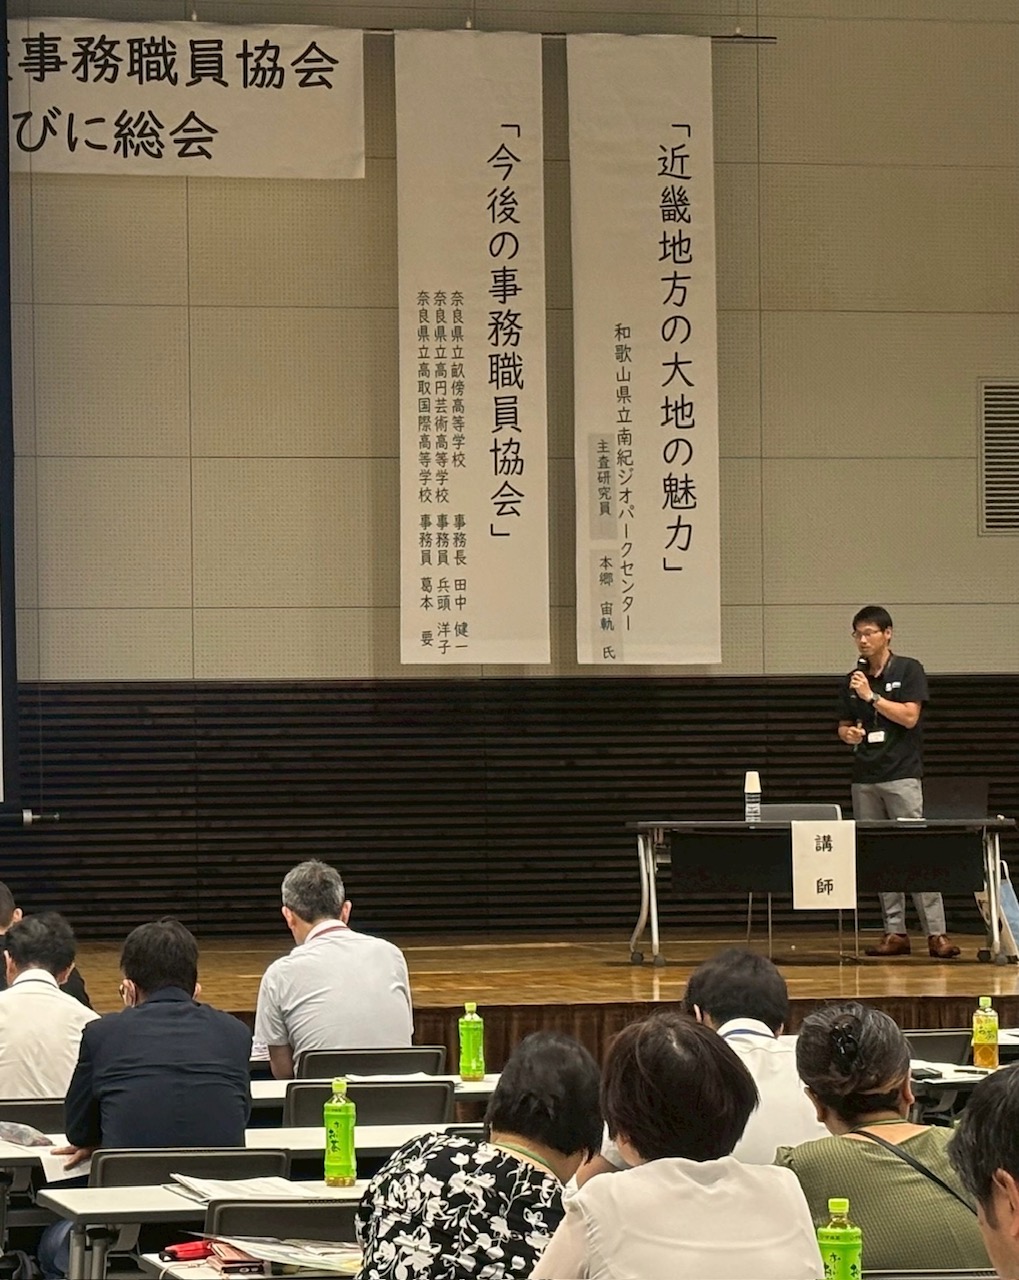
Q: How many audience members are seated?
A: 9